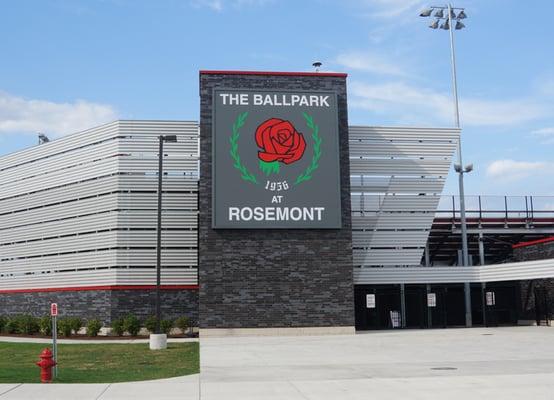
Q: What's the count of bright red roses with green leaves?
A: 1